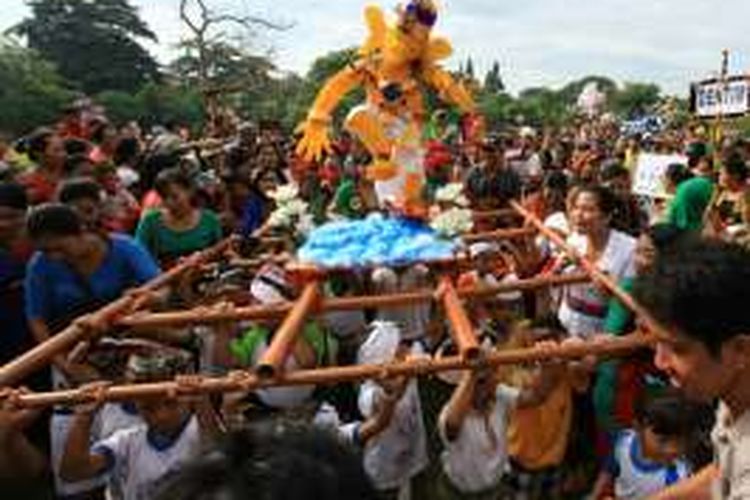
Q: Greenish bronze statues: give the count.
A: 0